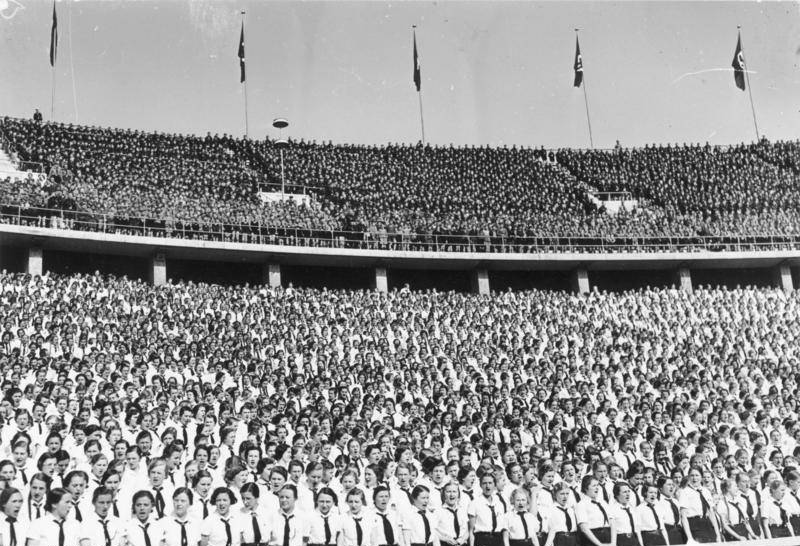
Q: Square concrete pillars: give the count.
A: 8